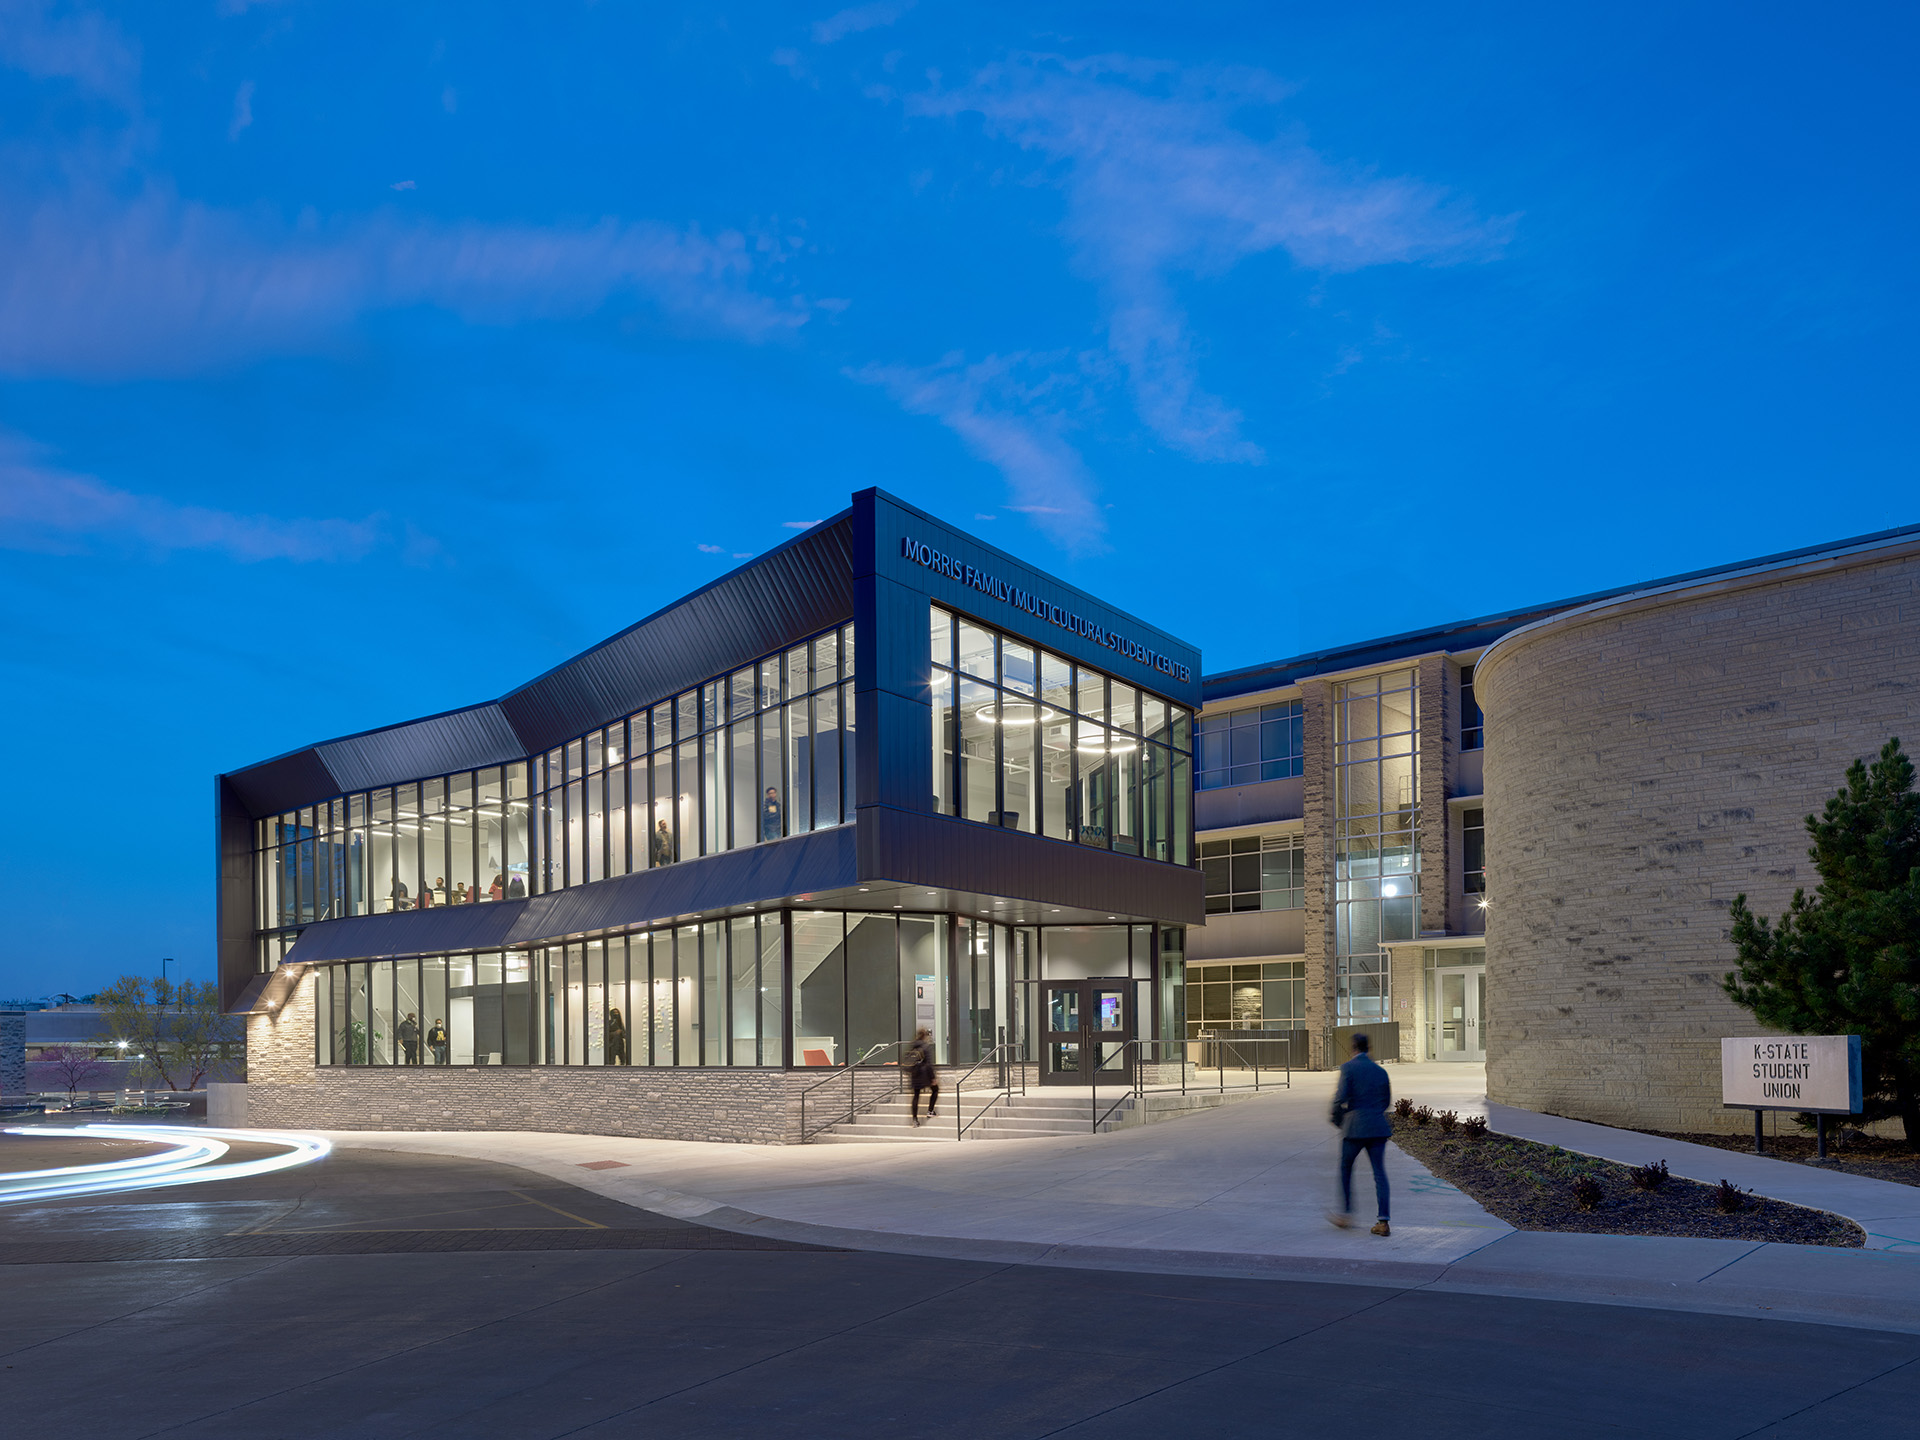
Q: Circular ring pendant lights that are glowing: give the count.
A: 3